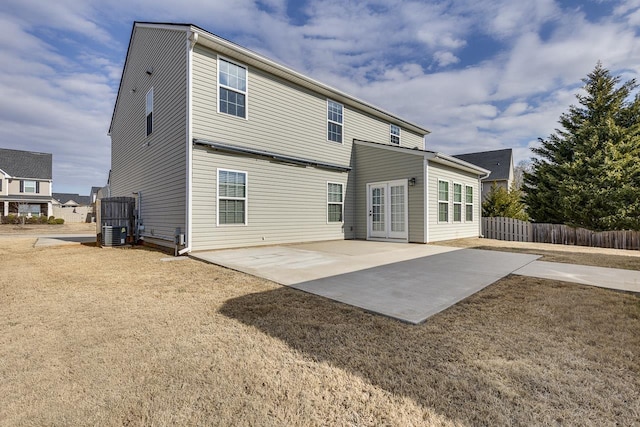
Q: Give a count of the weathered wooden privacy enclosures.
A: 1